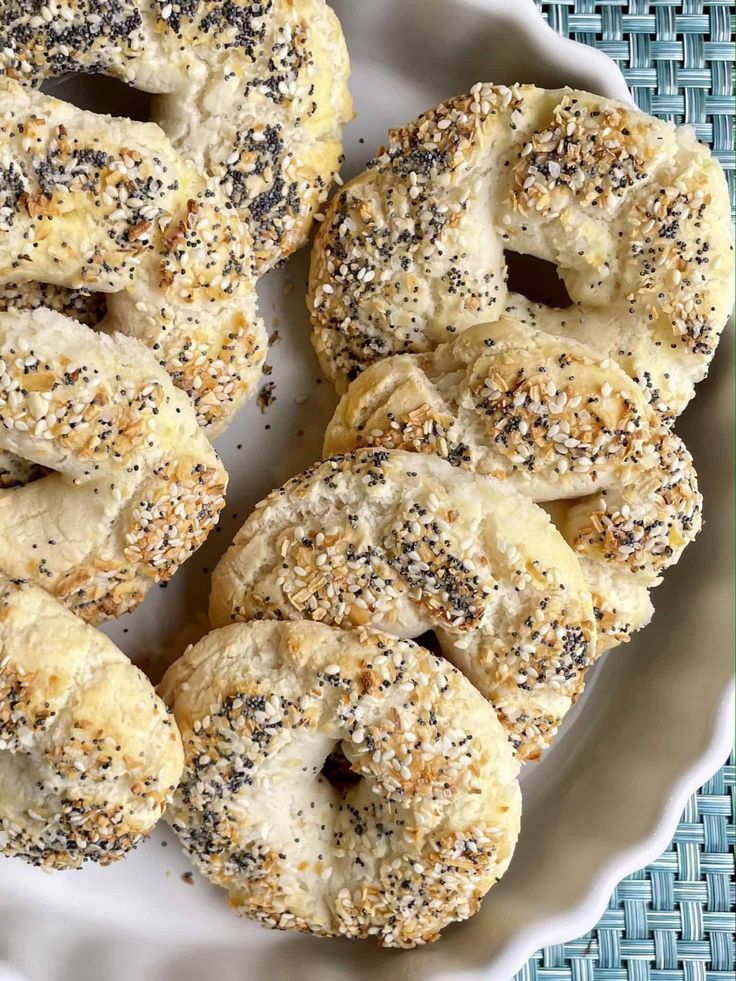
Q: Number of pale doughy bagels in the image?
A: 8